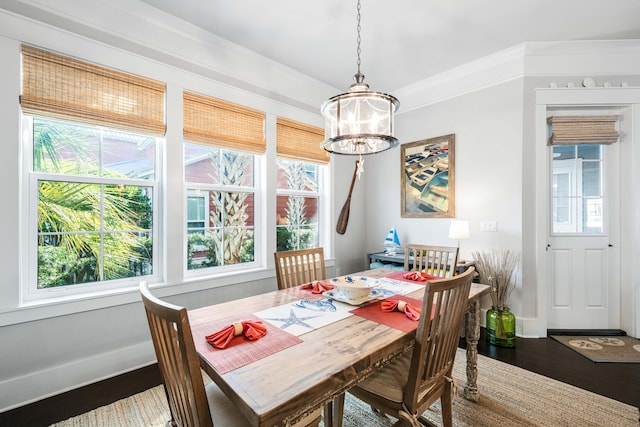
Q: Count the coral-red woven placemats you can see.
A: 4